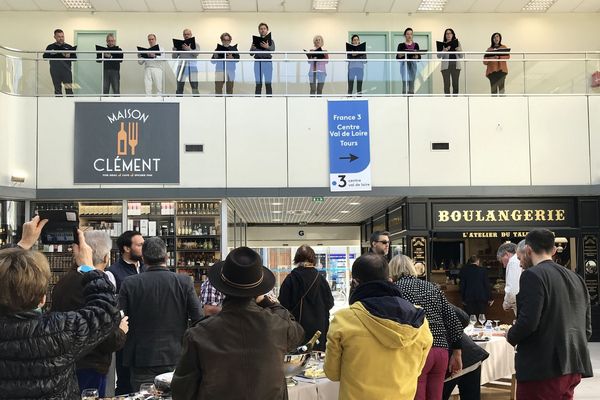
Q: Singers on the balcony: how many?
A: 11